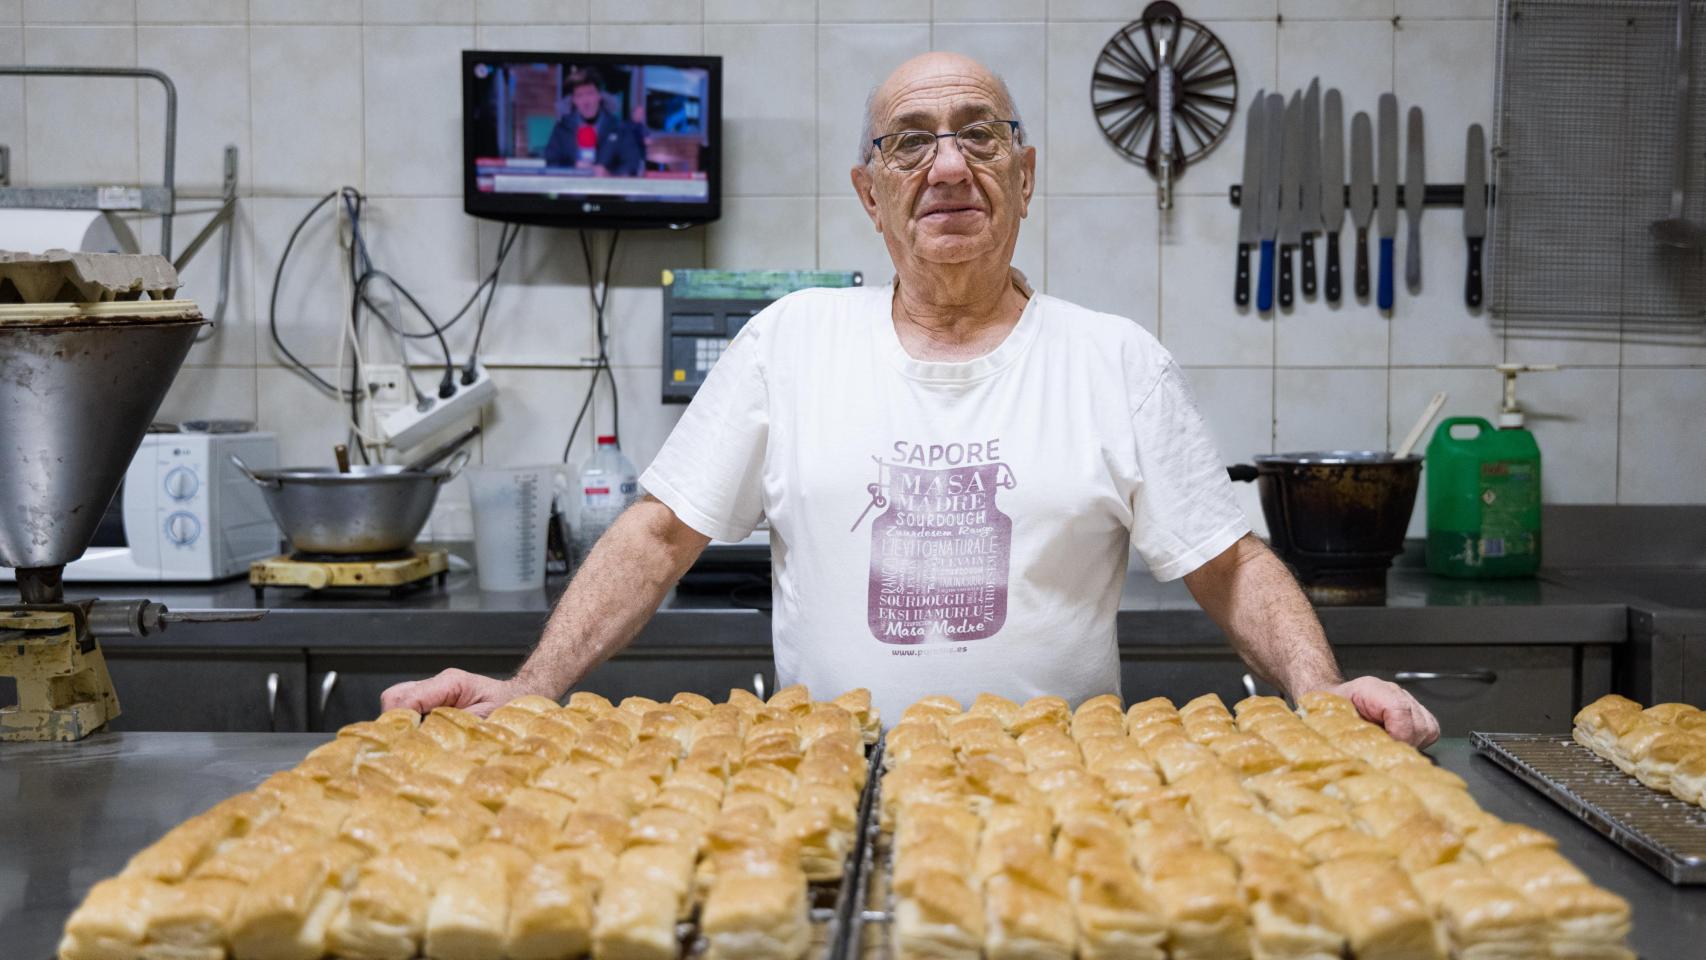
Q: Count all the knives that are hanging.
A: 9